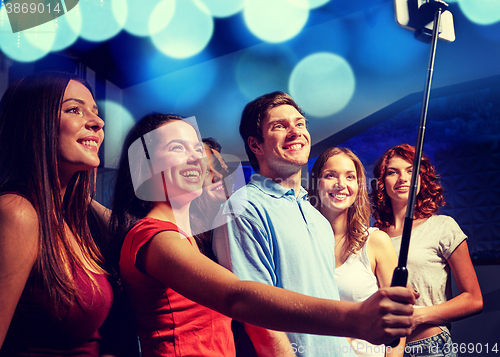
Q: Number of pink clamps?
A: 0